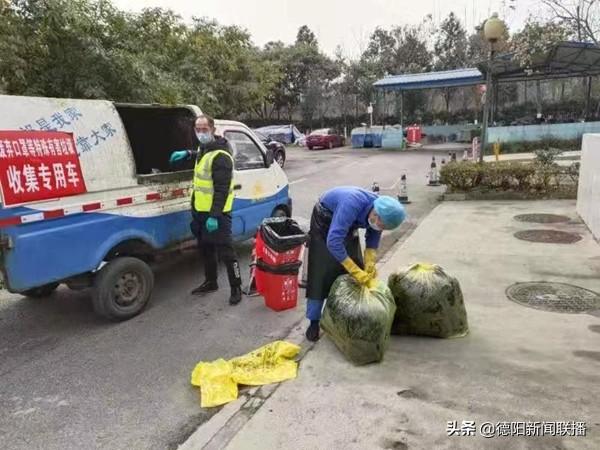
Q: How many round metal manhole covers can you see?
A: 3